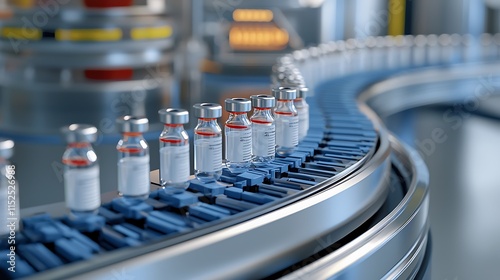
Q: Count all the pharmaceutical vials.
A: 9